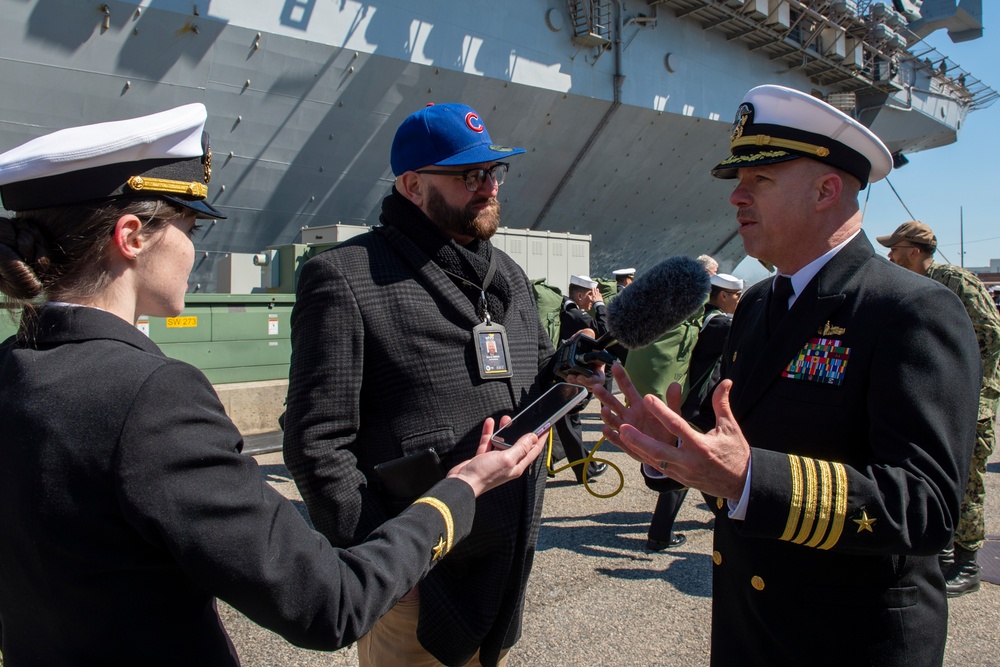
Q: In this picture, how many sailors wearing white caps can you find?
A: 5